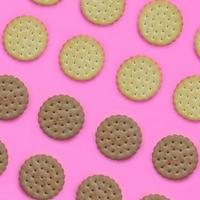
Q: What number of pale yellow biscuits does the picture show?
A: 8